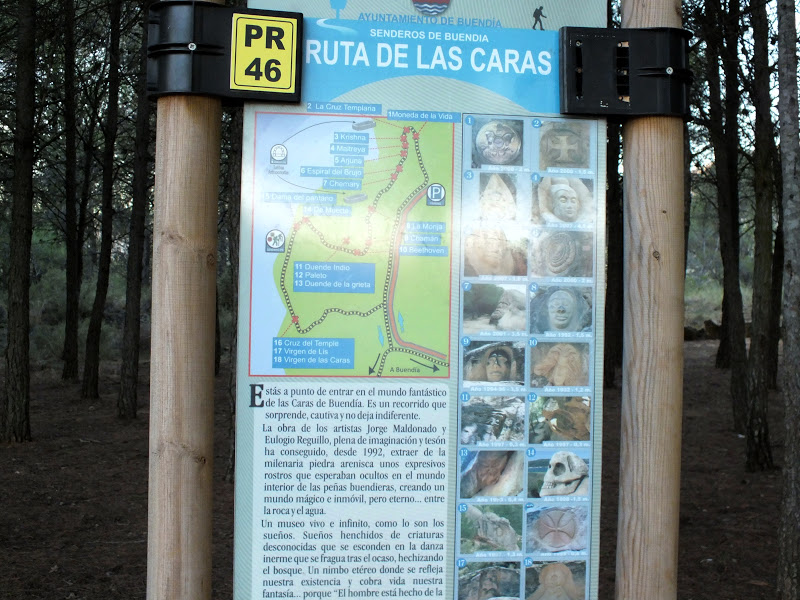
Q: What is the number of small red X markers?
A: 14